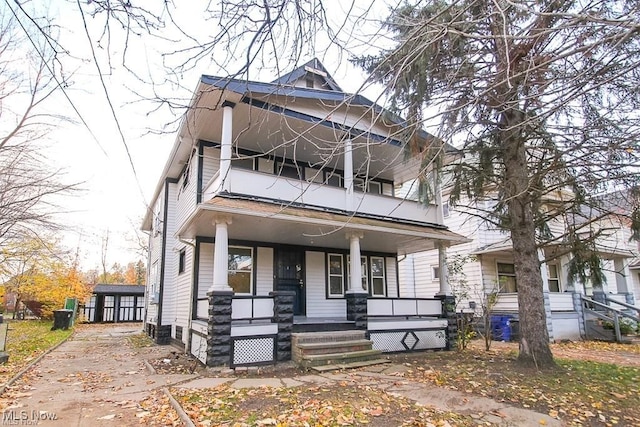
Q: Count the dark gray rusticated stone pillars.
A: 4